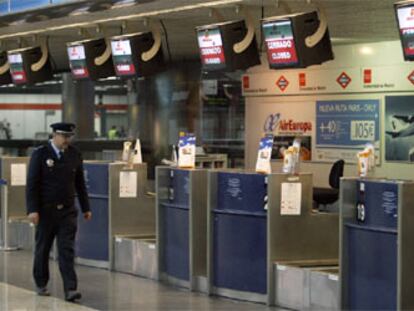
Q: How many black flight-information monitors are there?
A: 7